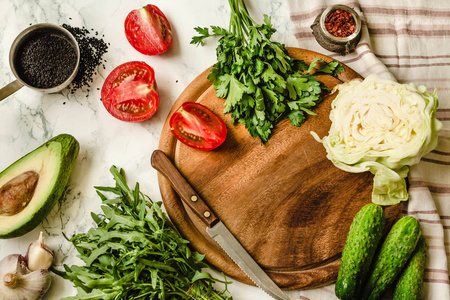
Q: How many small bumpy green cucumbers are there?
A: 3